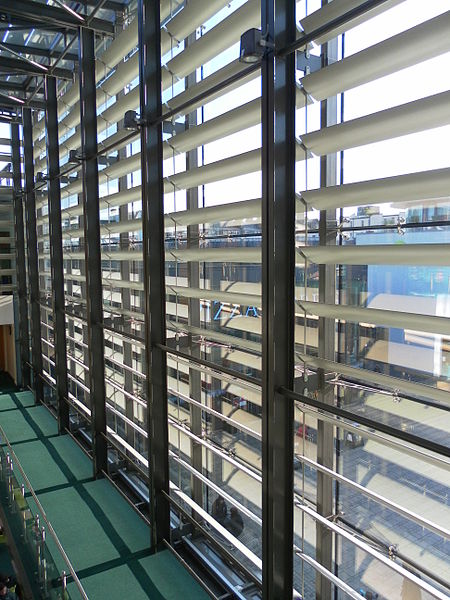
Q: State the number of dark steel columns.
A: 6